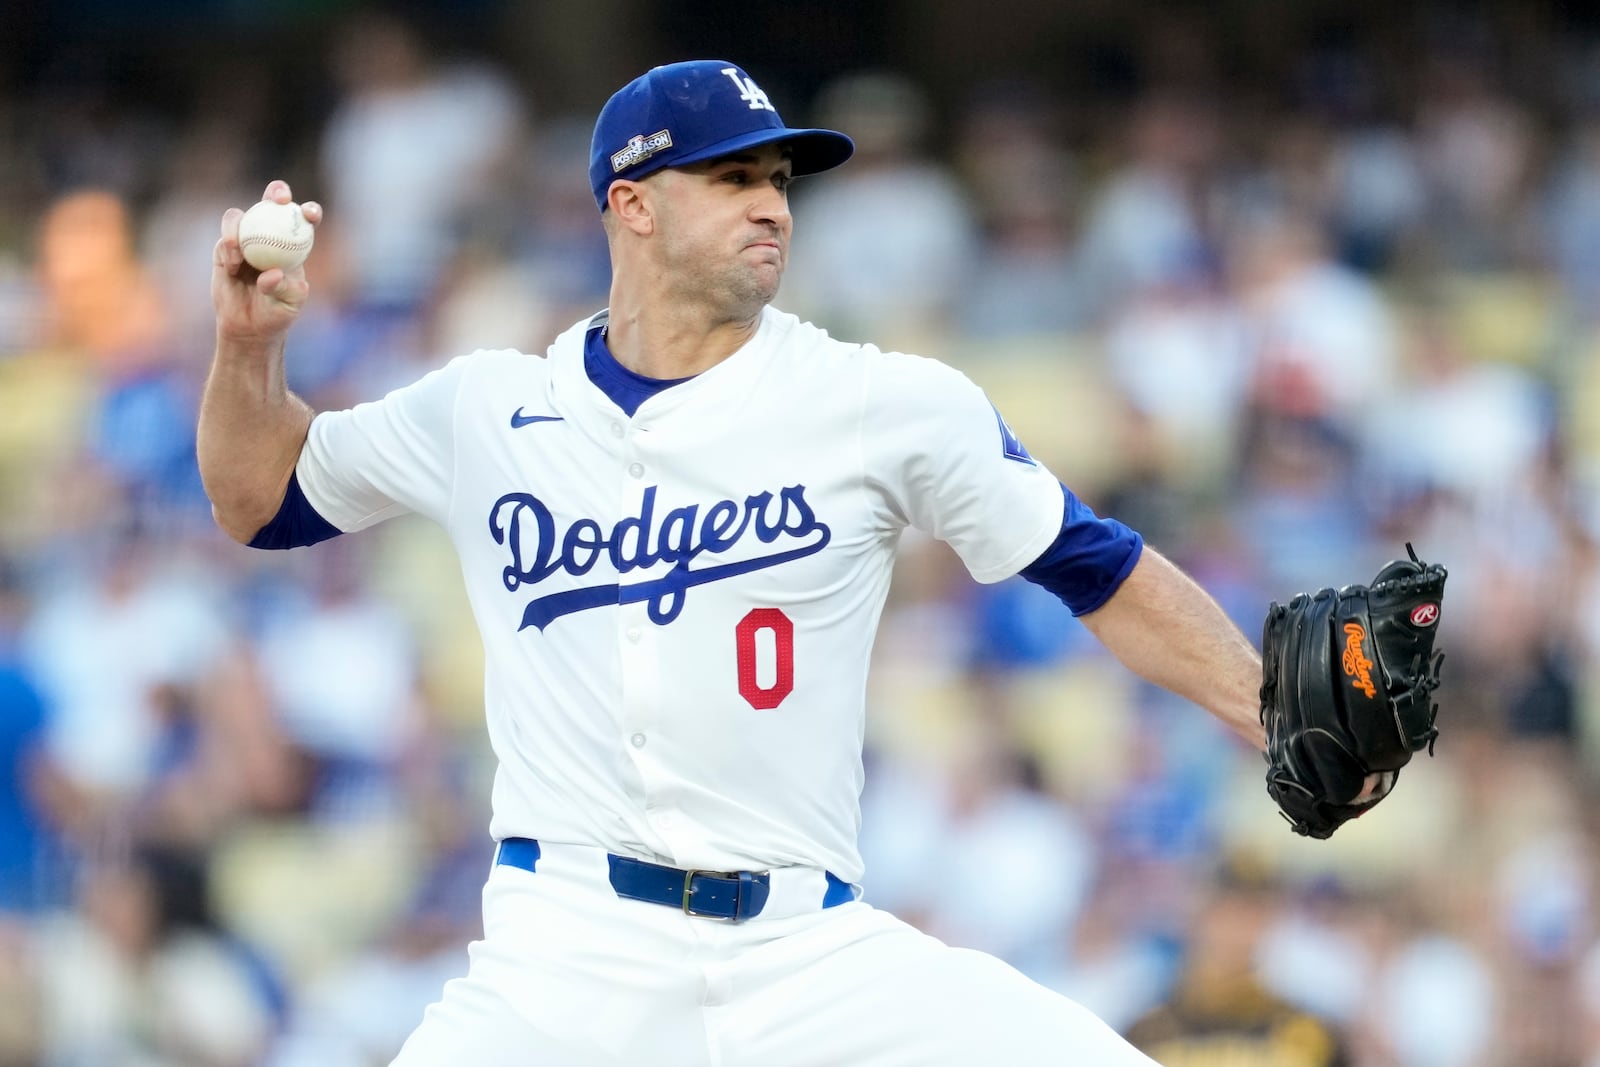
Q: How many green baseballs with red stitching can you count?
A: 0